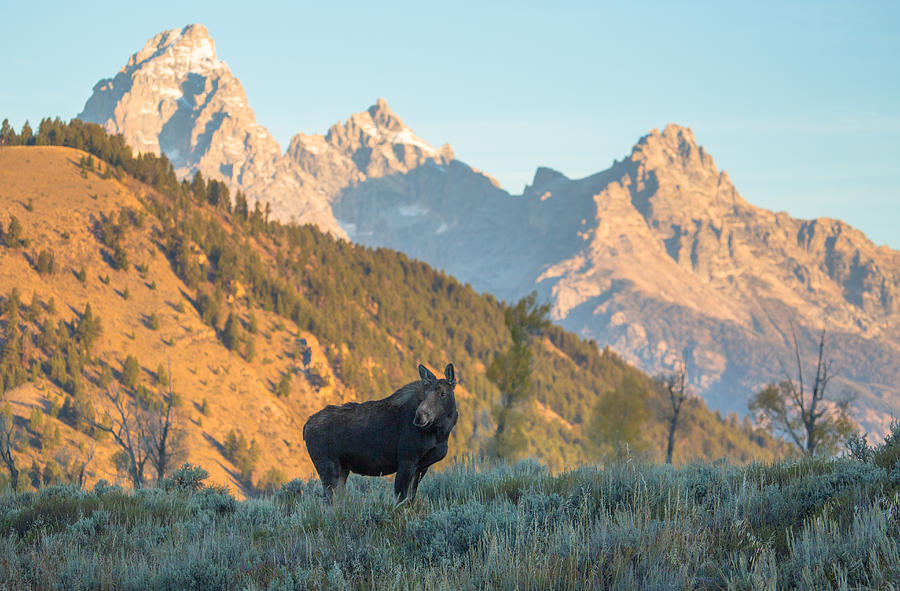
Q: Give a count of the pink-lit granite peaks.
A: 3